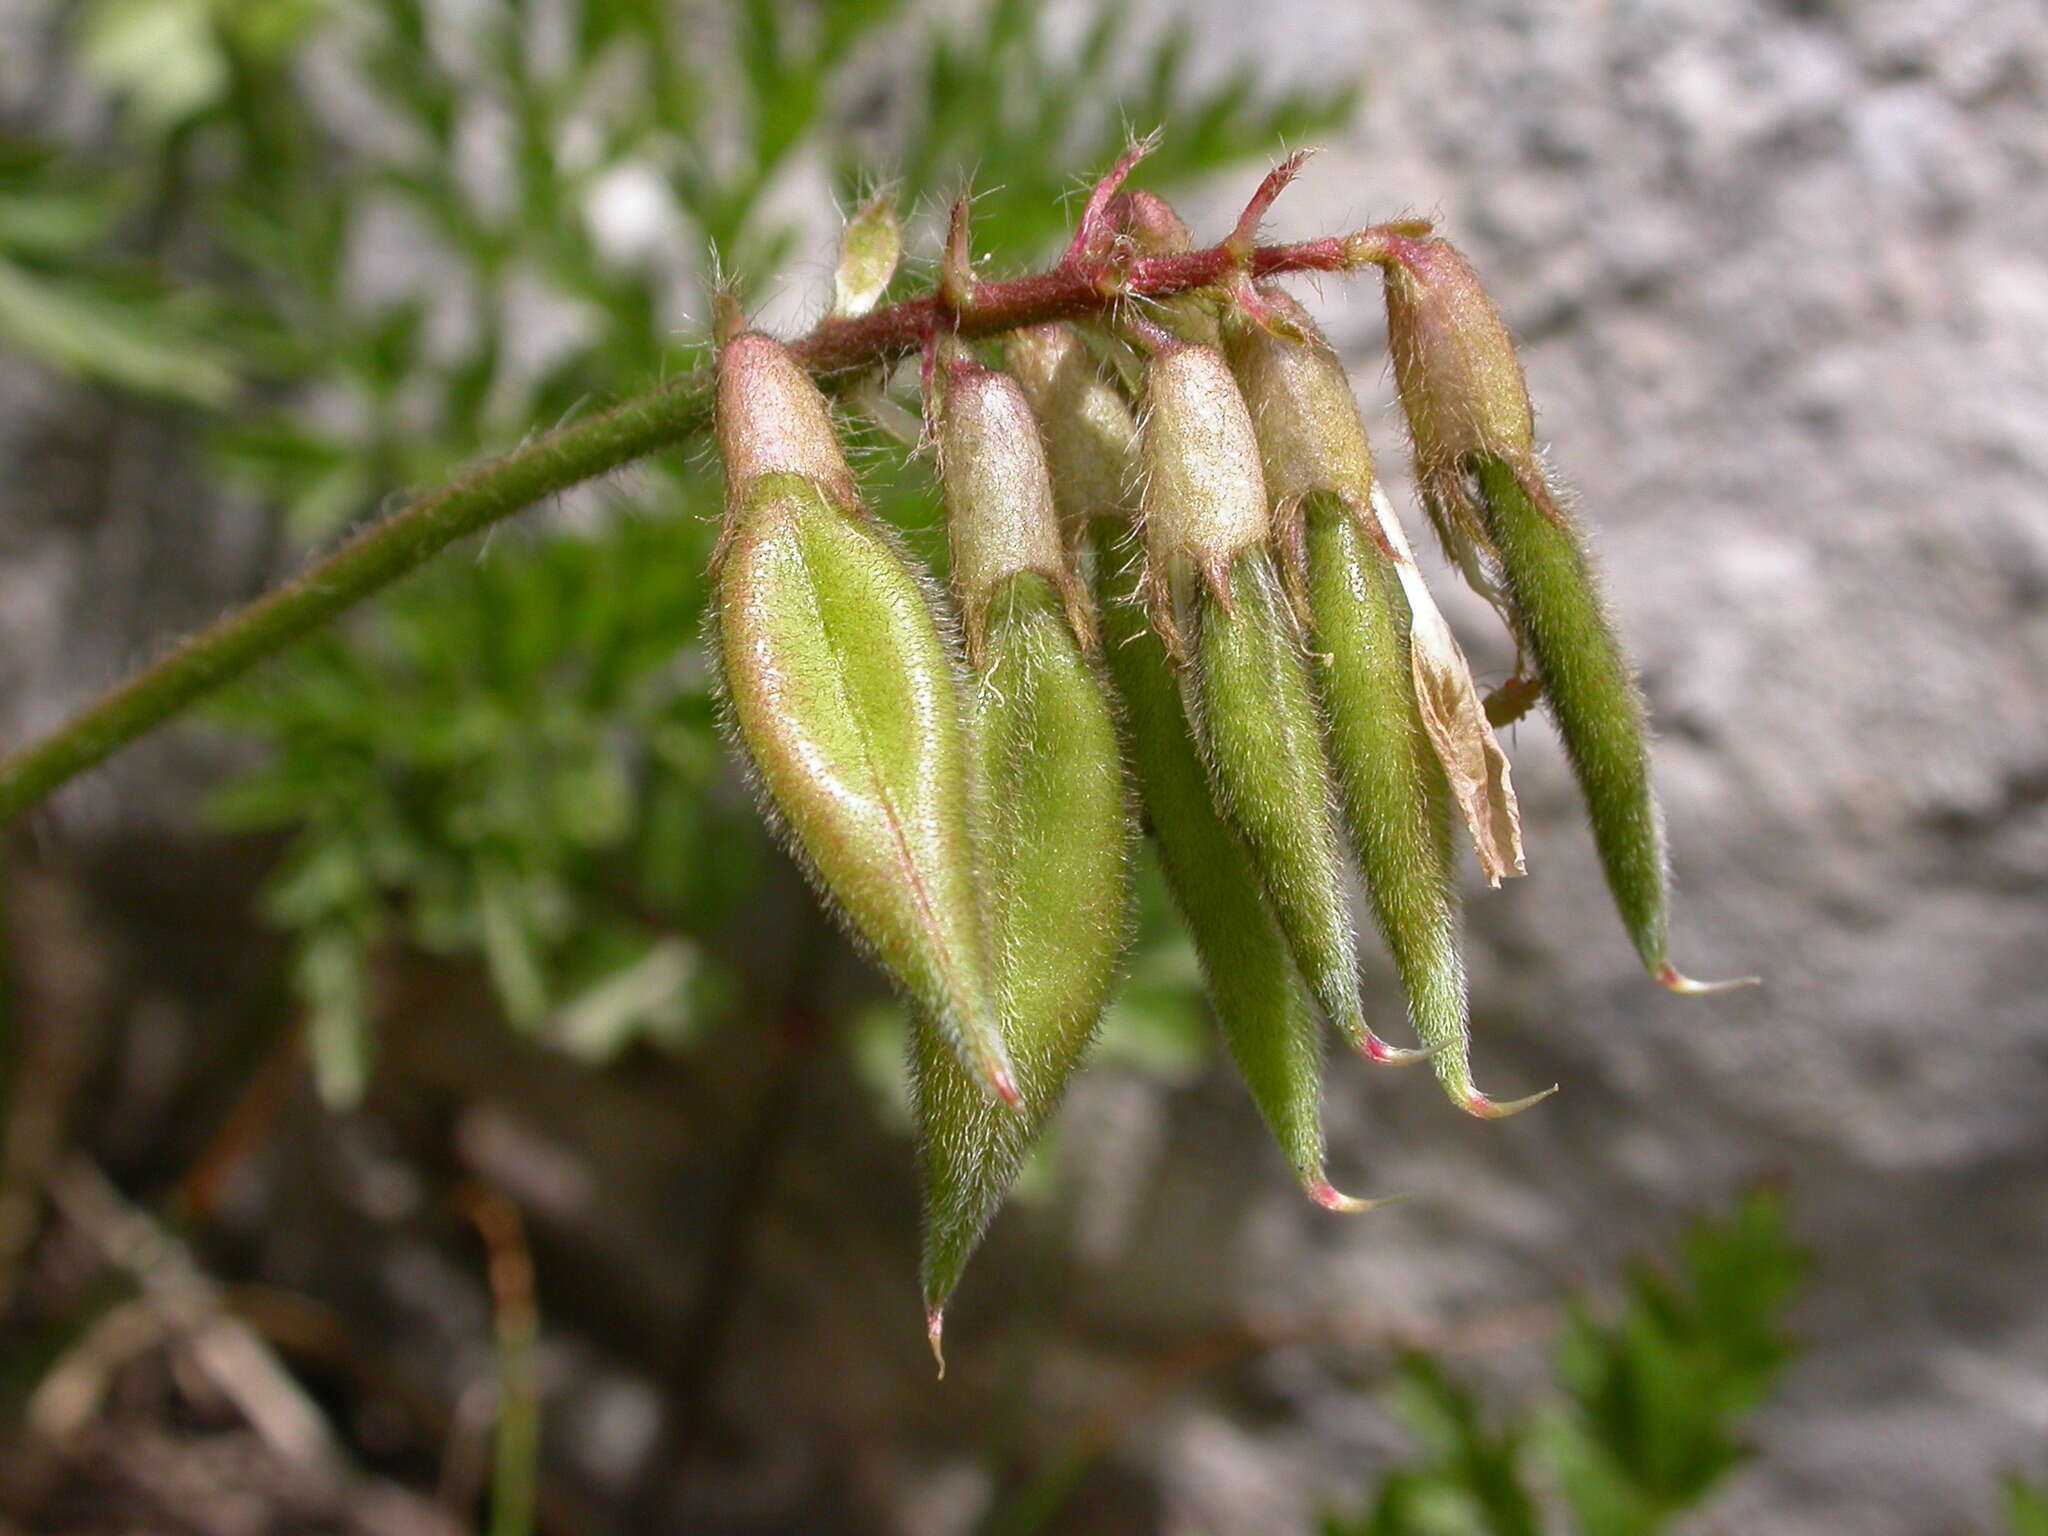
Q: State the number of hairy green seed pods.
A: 6